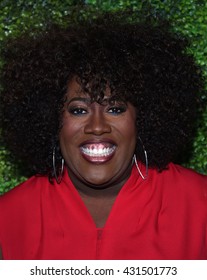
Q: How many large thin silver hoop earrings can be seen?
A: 2